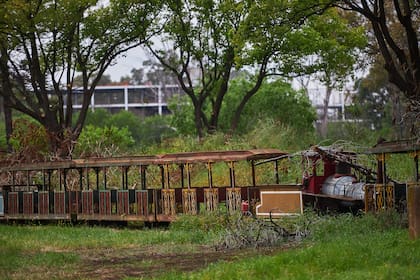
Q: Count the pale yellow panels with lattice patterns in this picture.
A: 4